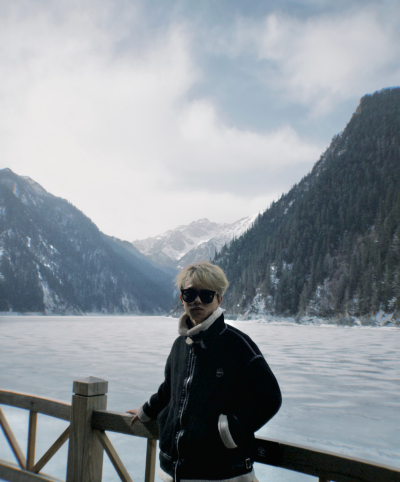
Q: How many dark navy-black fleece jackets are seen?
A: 1